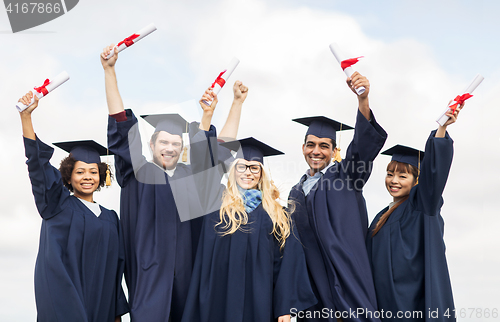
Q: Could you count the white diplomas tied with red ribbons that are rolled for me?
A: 5